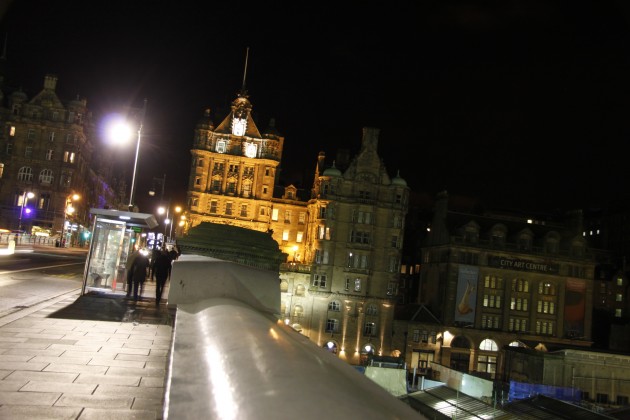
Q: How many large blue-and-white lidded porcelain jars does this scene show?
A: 0